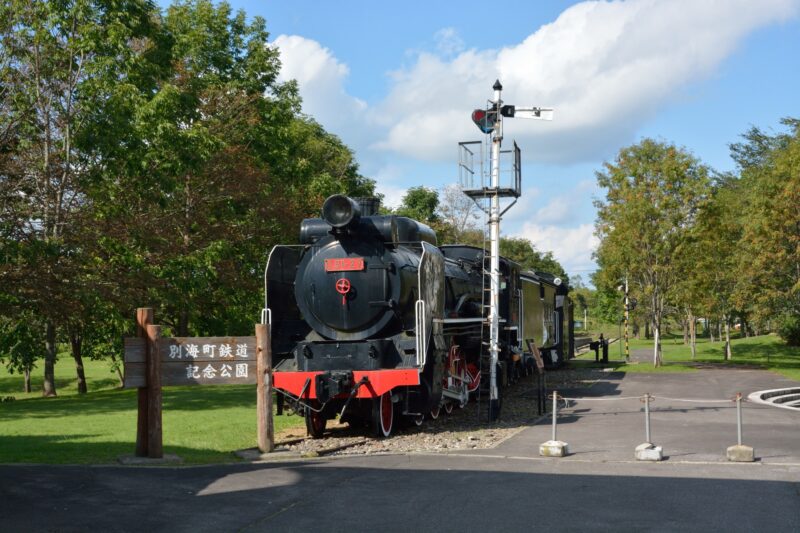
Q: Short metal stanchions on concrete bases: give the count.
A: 3